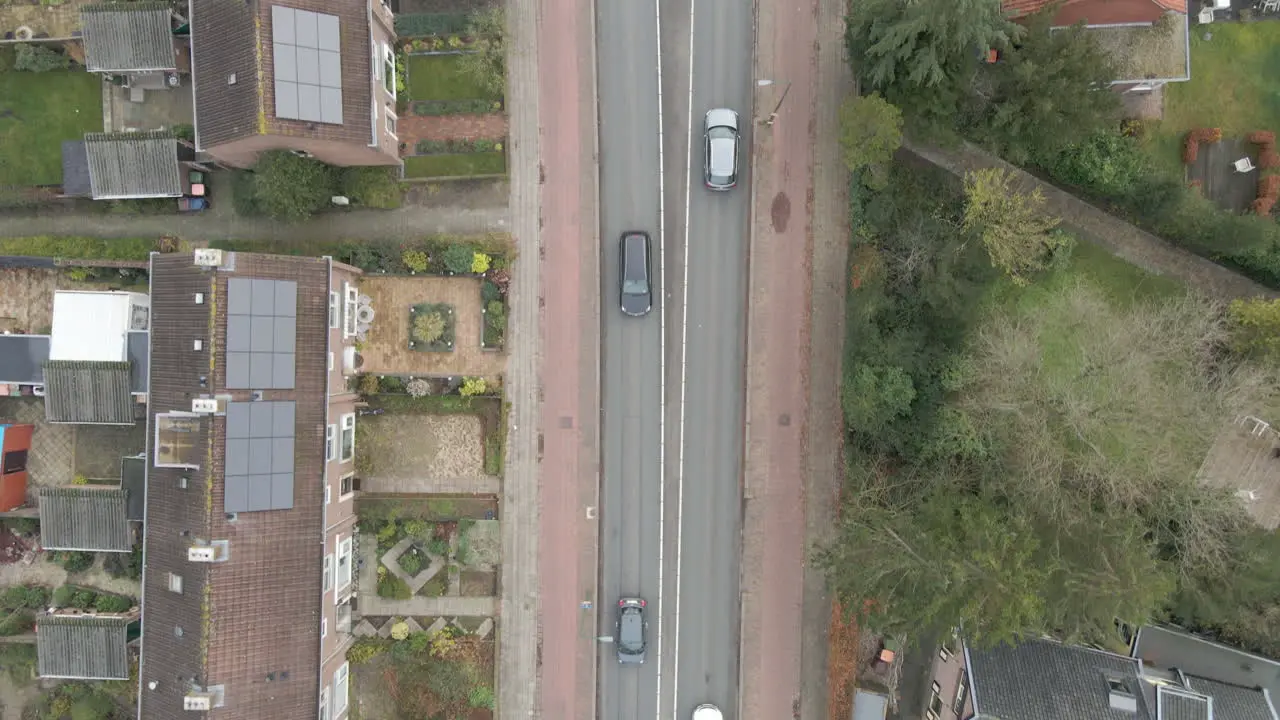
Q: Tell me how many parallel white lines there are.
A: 2